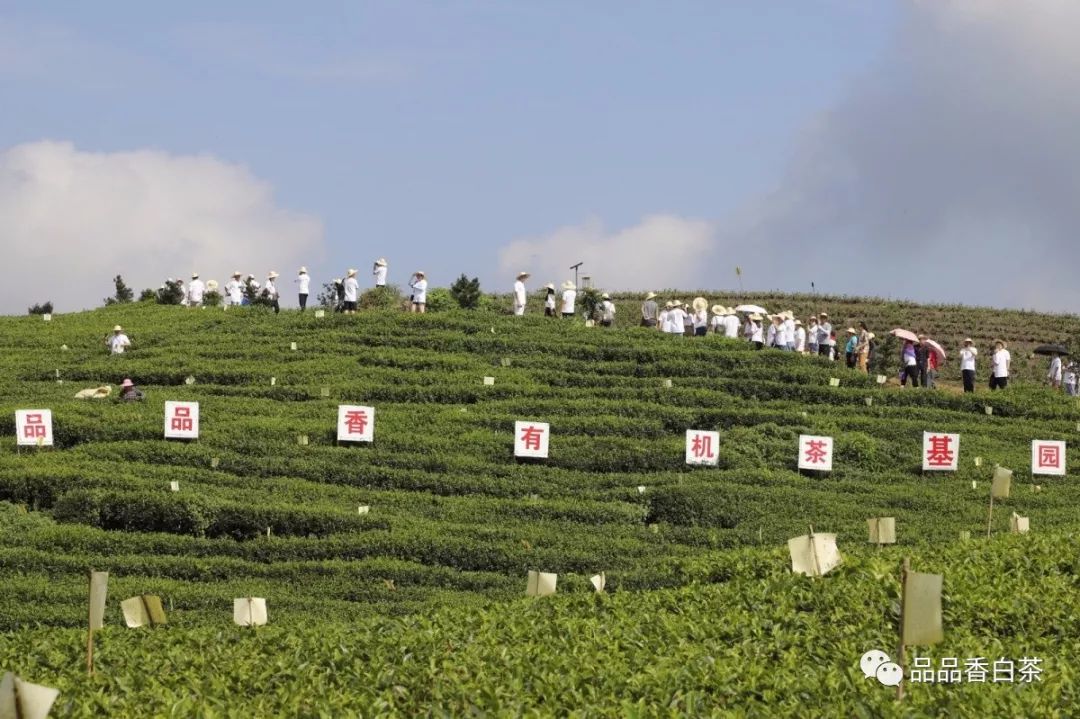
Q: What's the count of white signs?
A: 8